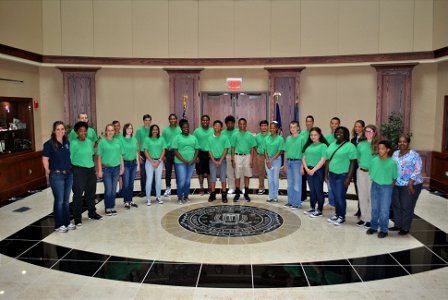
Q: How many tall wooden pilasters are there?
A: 4